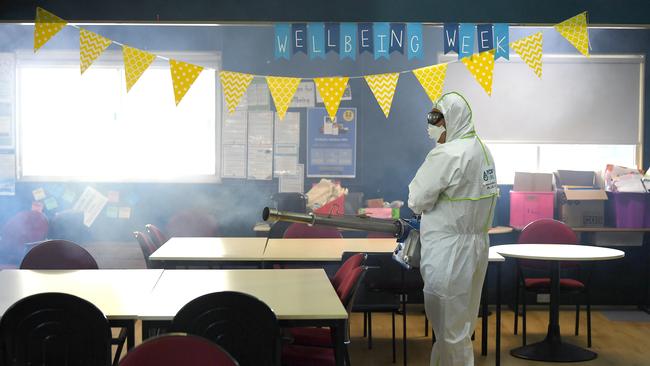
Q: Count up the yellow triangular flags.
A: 12